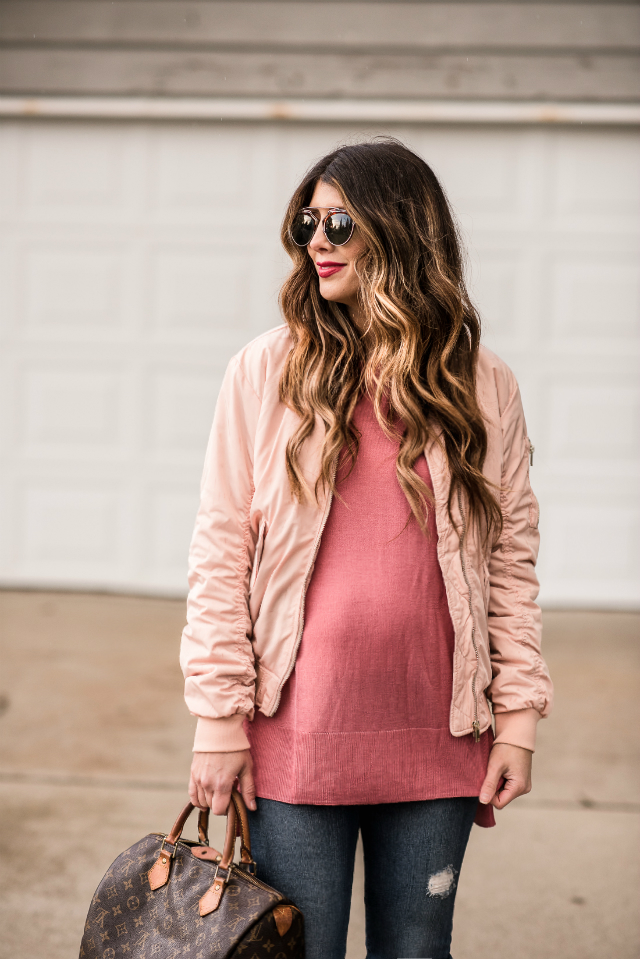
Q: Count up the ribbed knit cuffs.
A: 2